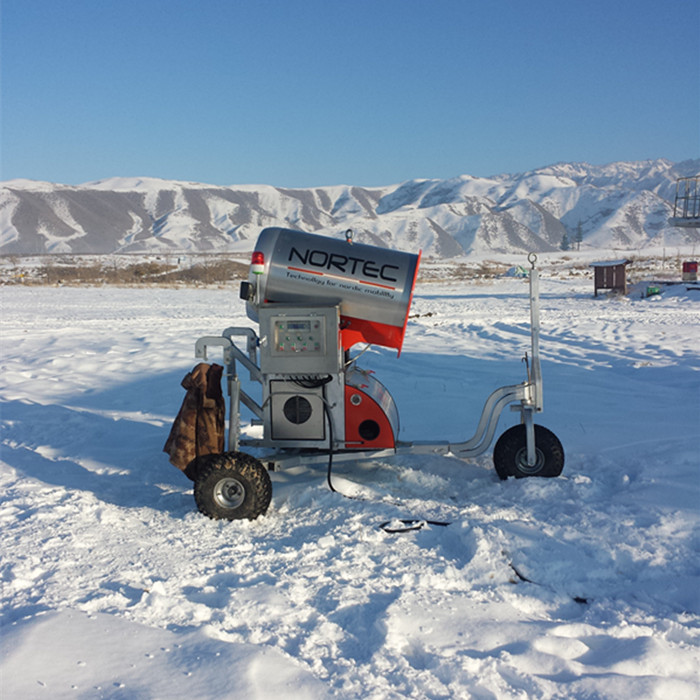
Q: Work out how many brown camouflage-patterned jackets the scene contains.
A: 1